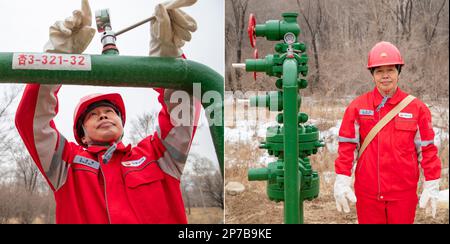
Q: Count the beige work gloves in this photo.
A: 2